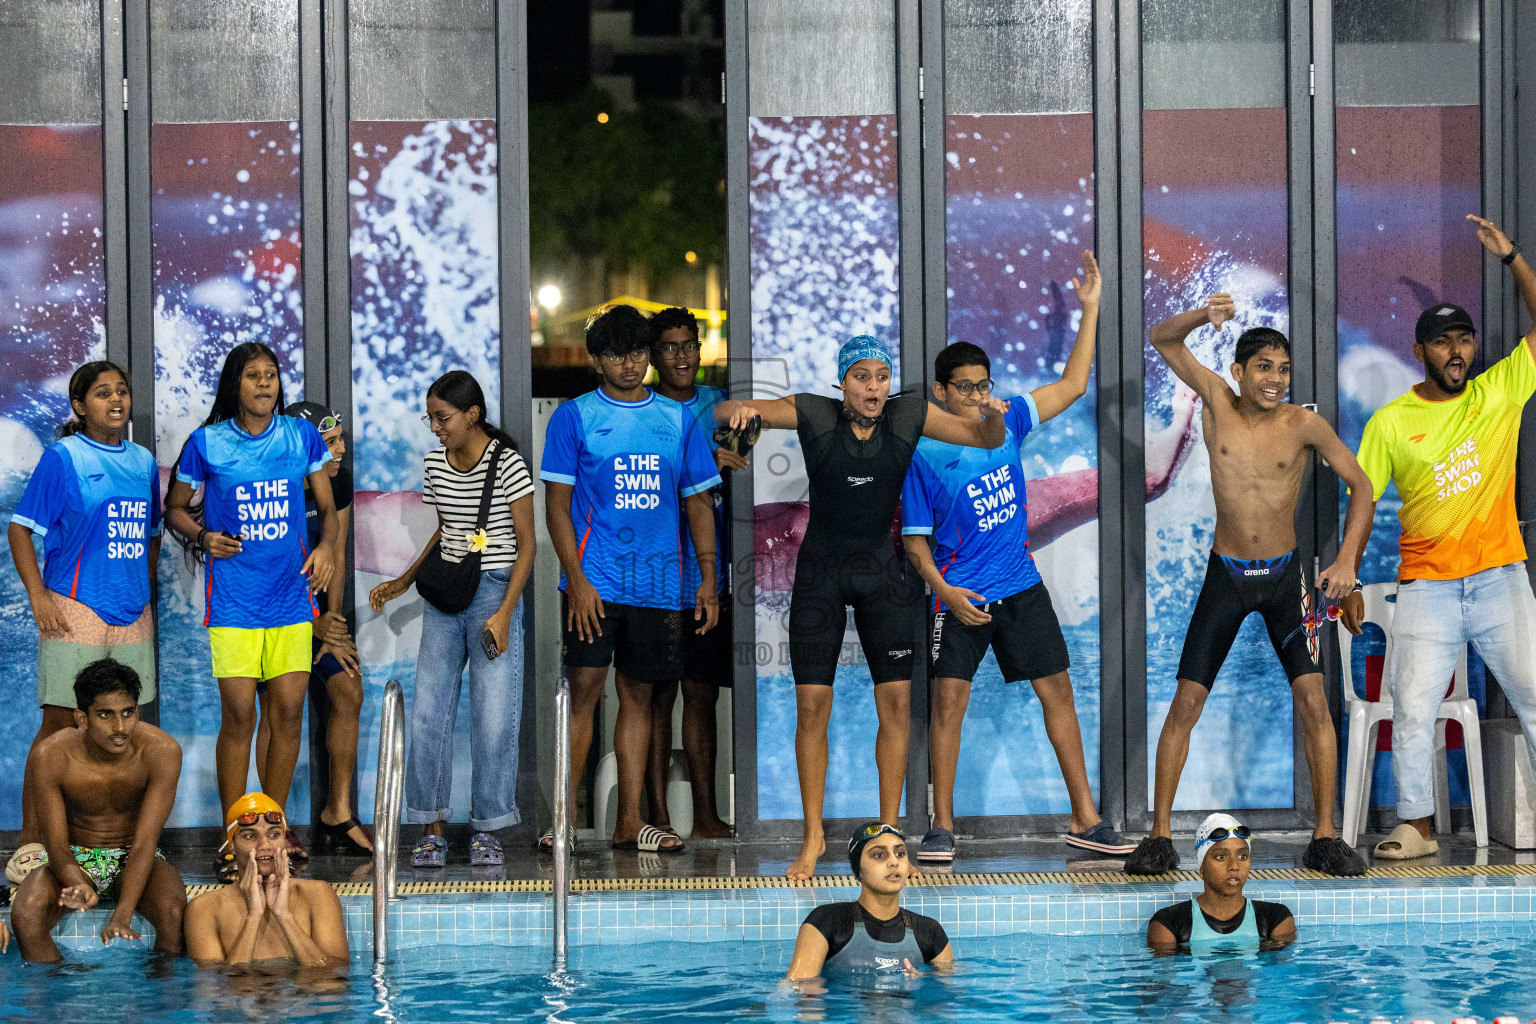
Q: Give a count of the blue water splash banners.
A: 7